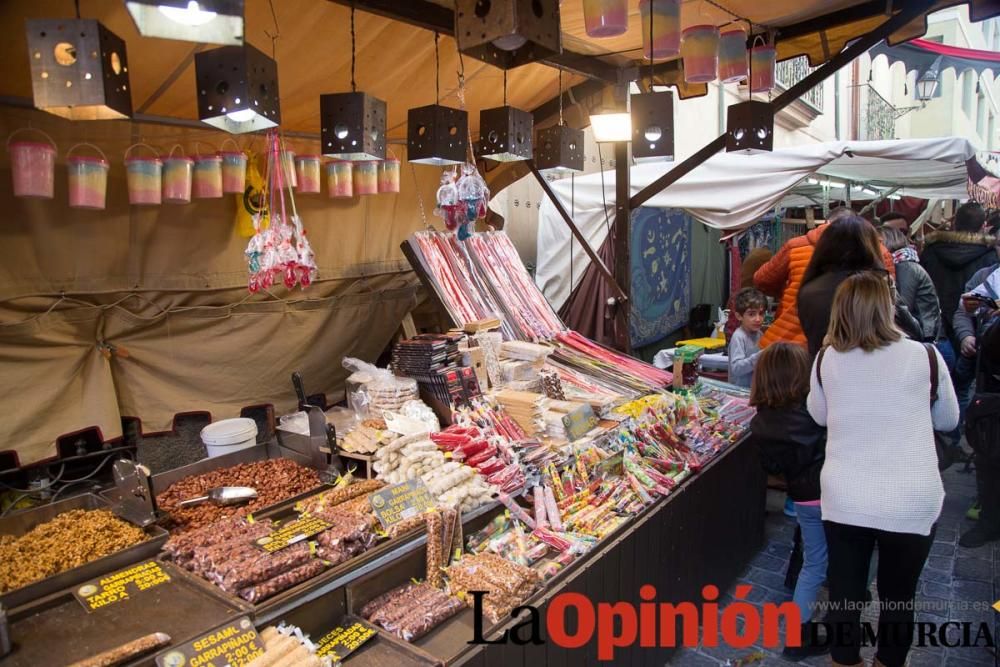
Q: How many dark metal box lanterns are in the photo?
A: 10